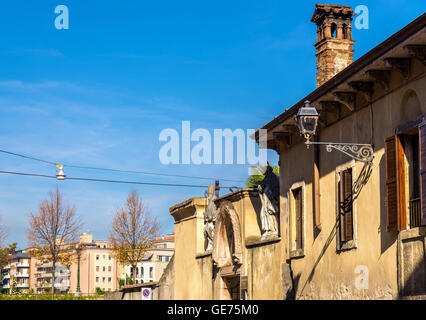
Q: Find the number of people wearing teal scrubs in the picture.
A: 0